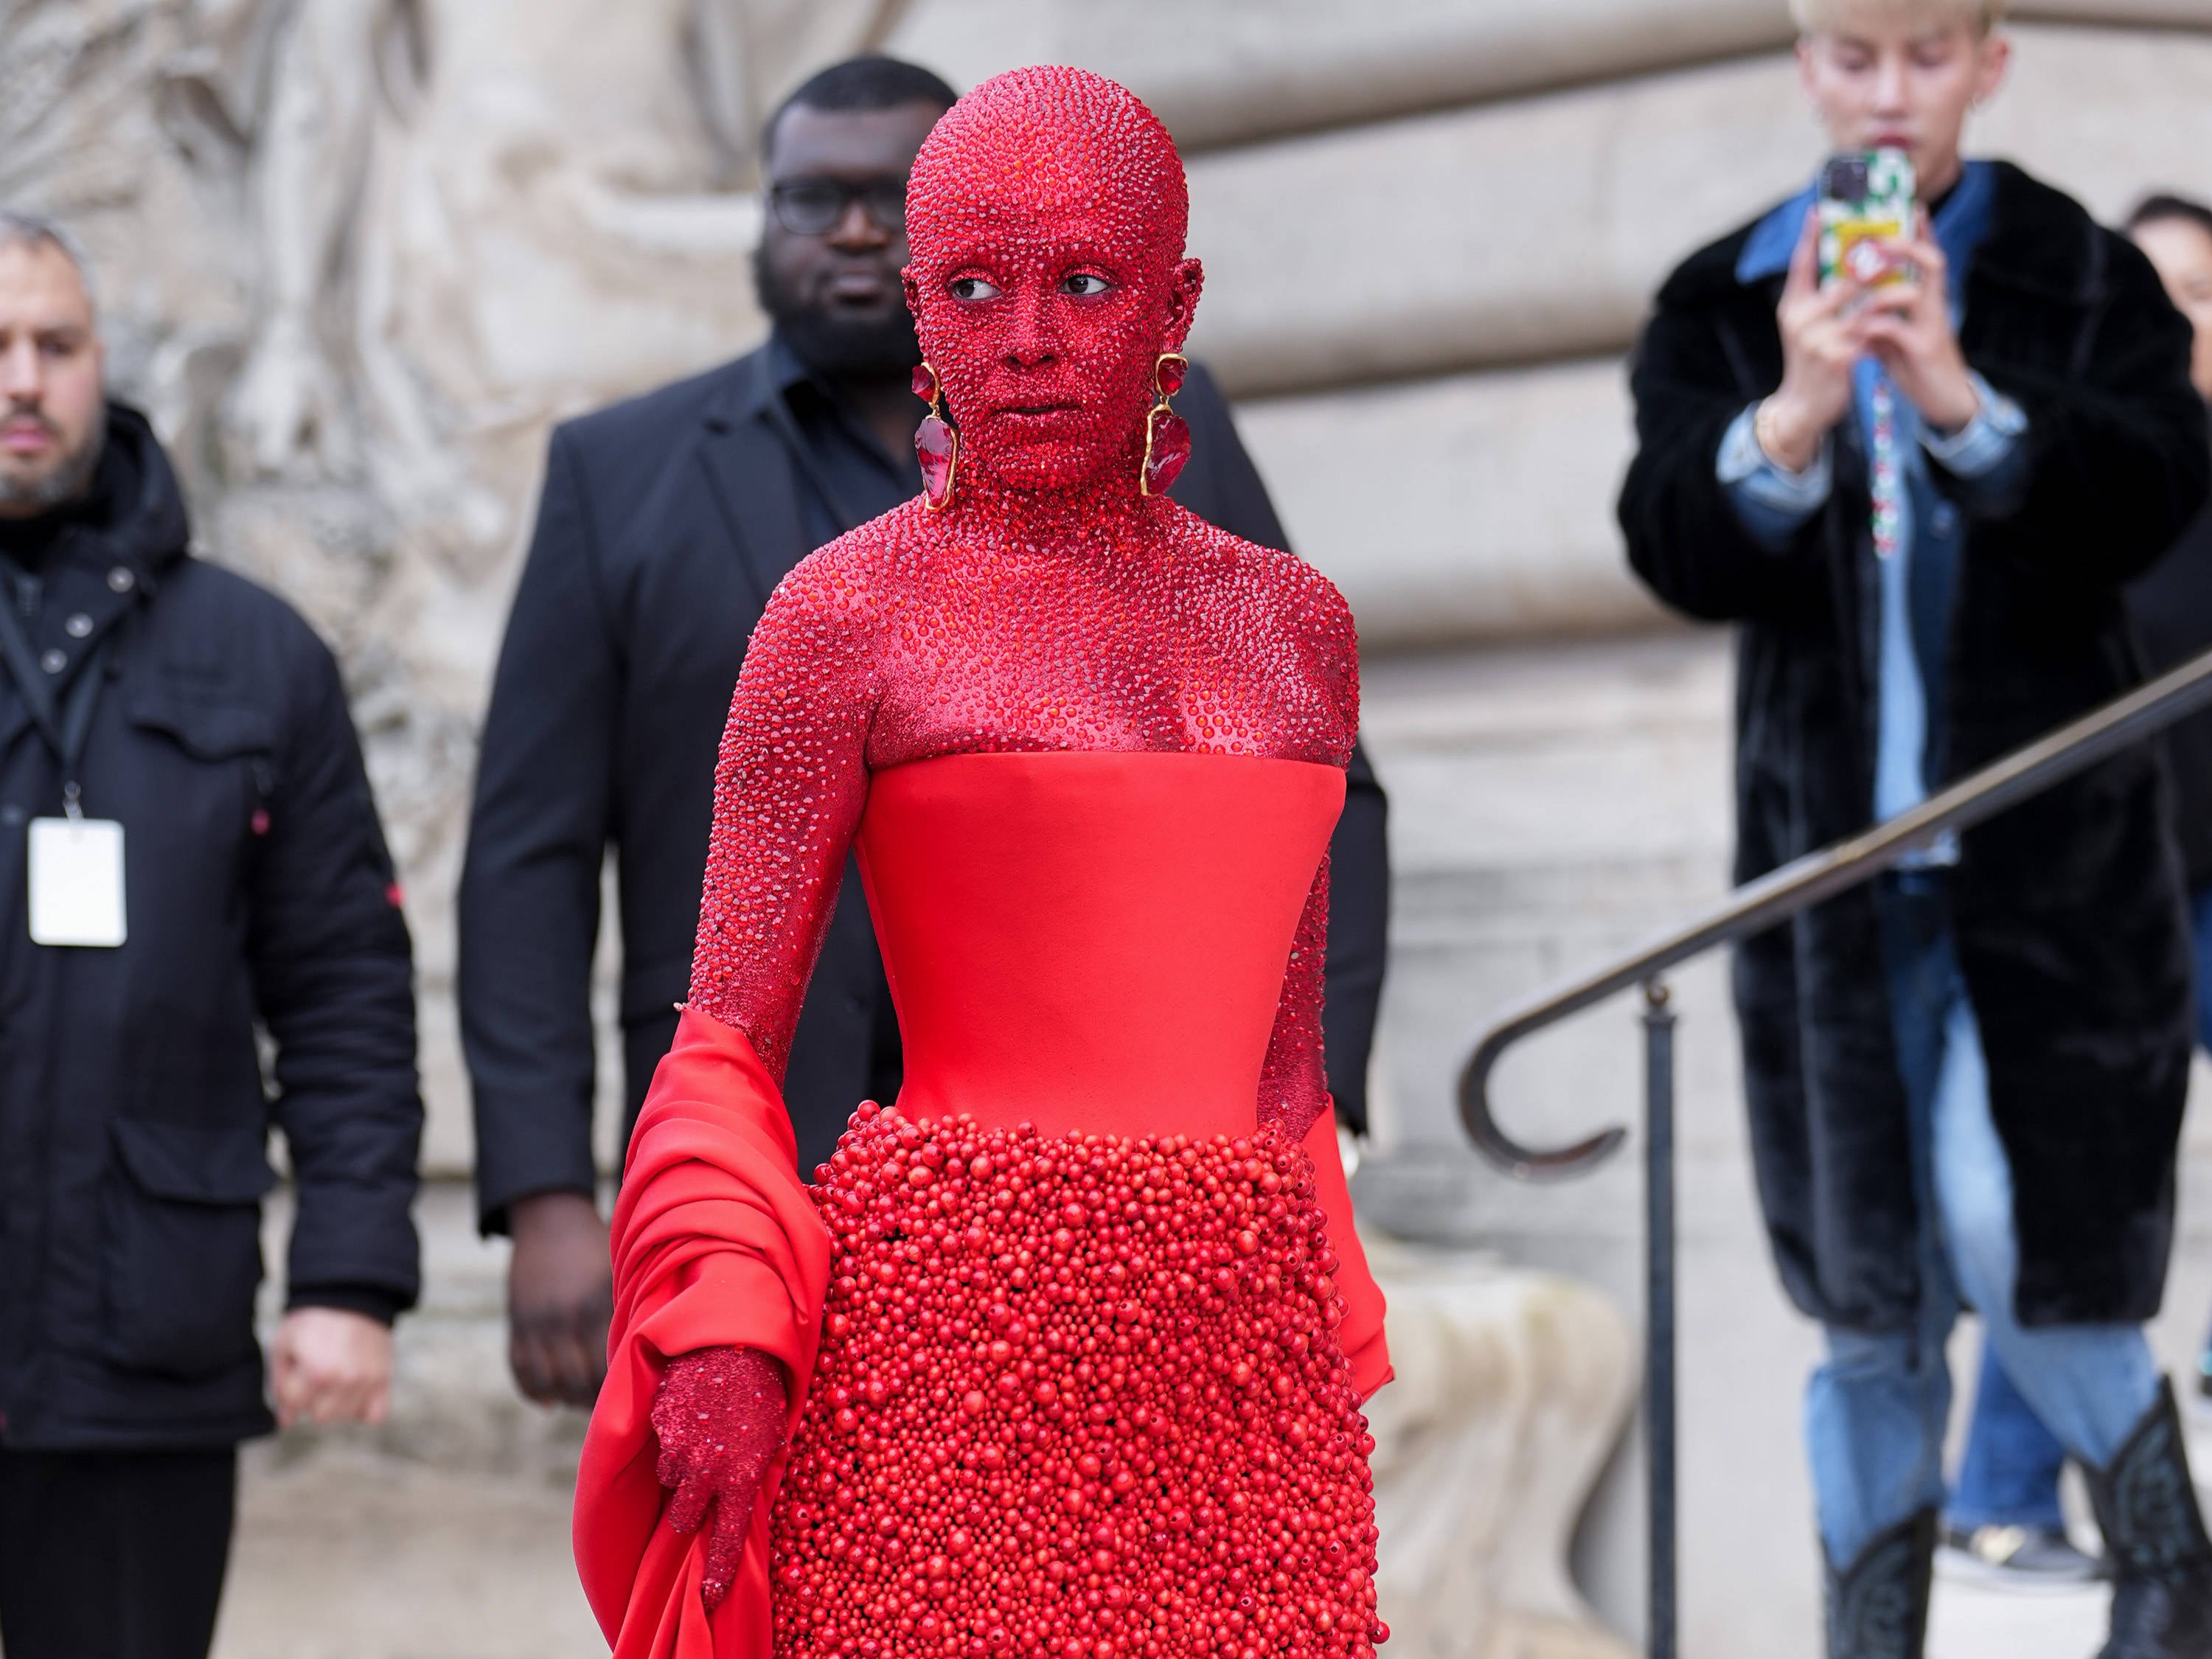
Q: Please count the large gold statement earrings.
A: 2